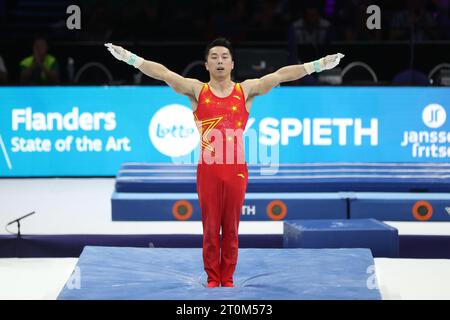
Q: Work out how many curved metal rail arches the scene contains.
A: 4